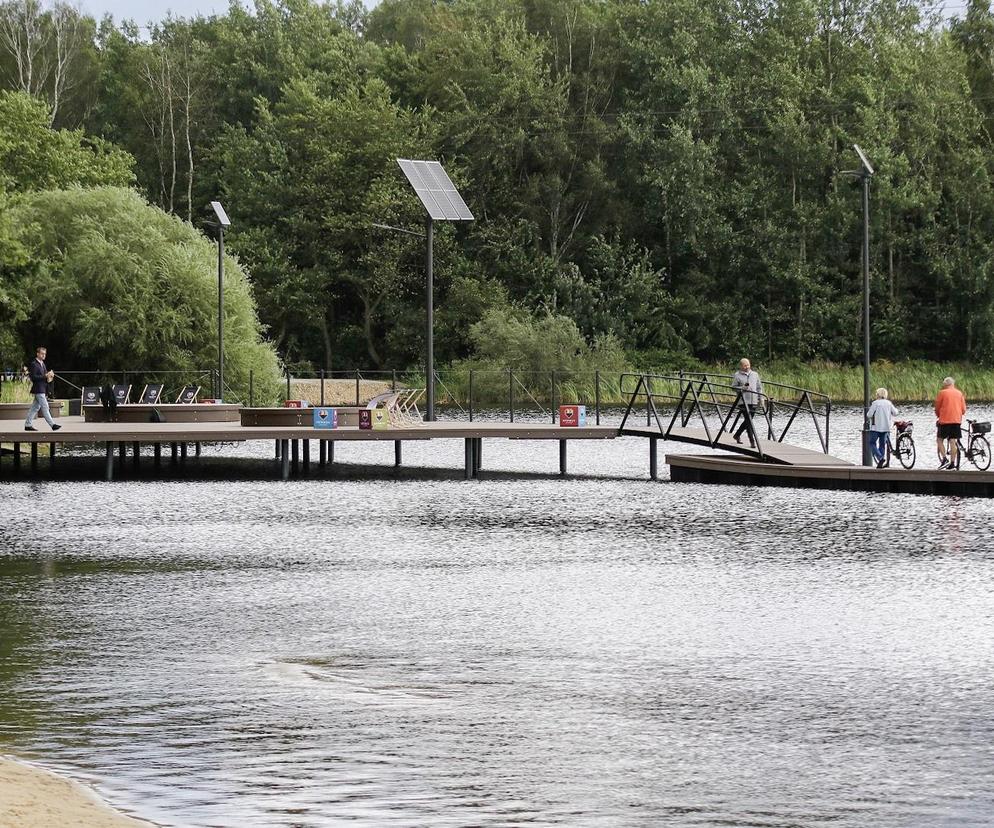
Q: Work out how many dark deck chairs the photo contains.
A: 4